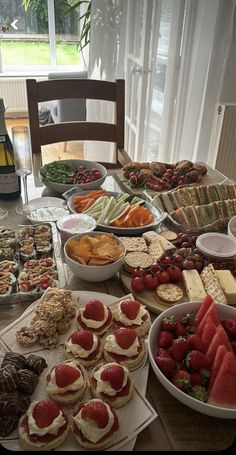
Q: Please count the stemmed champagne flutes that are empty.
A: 1